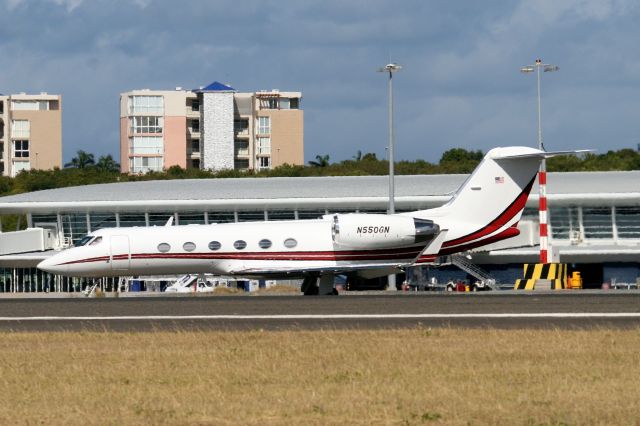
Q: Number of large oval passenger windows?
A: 6